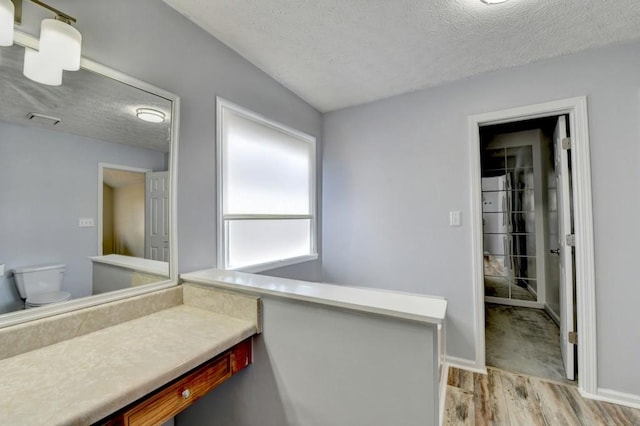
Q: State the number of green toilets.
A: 0